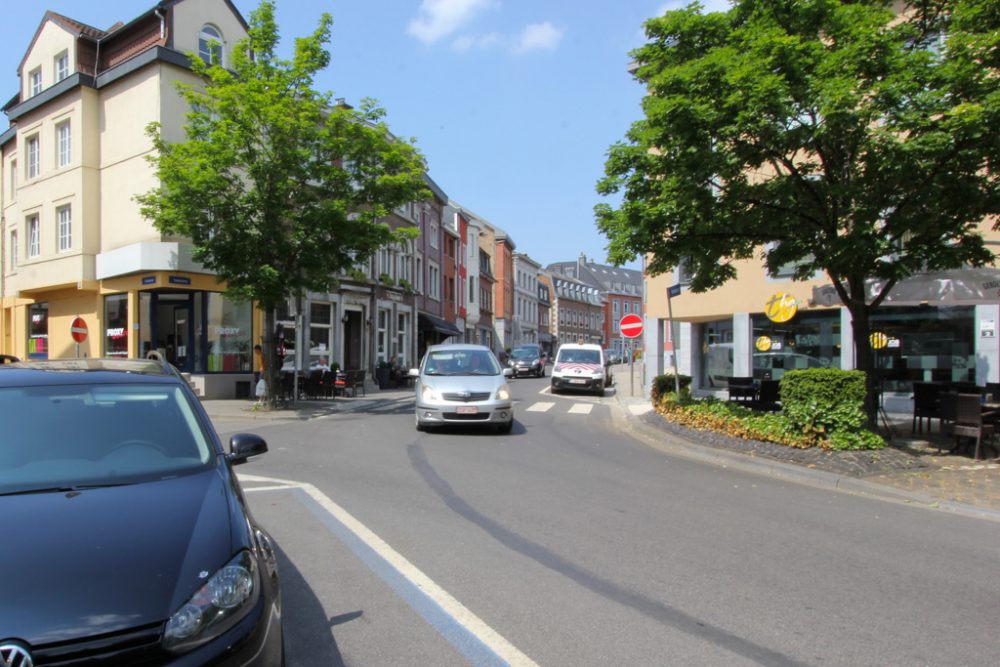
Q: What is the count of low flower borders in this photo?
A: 1